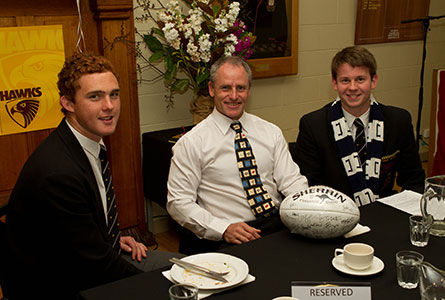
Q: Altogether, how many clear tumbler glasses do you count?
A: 3